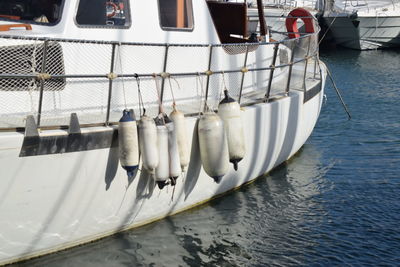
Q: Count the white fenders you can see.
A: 7